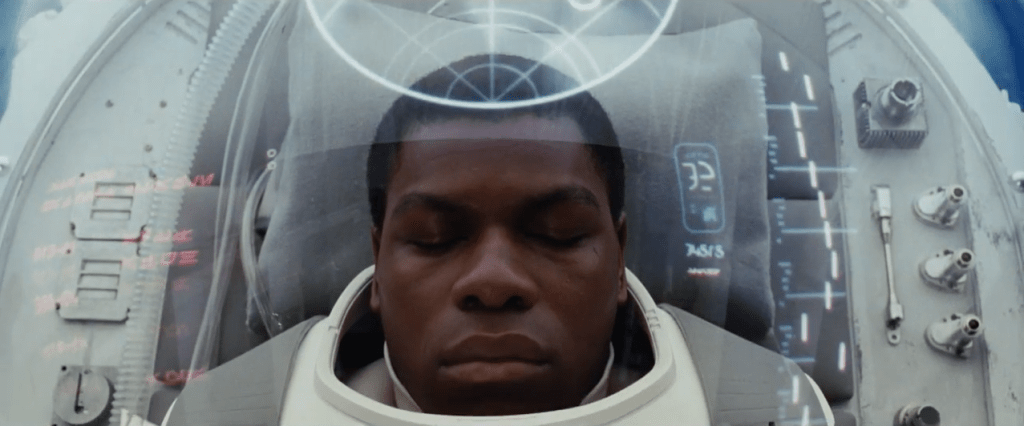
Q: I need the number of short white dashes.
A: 13